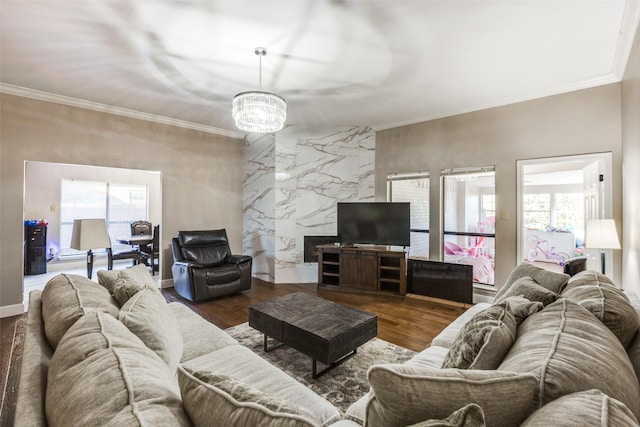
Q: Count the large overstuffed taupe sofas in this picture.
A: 2